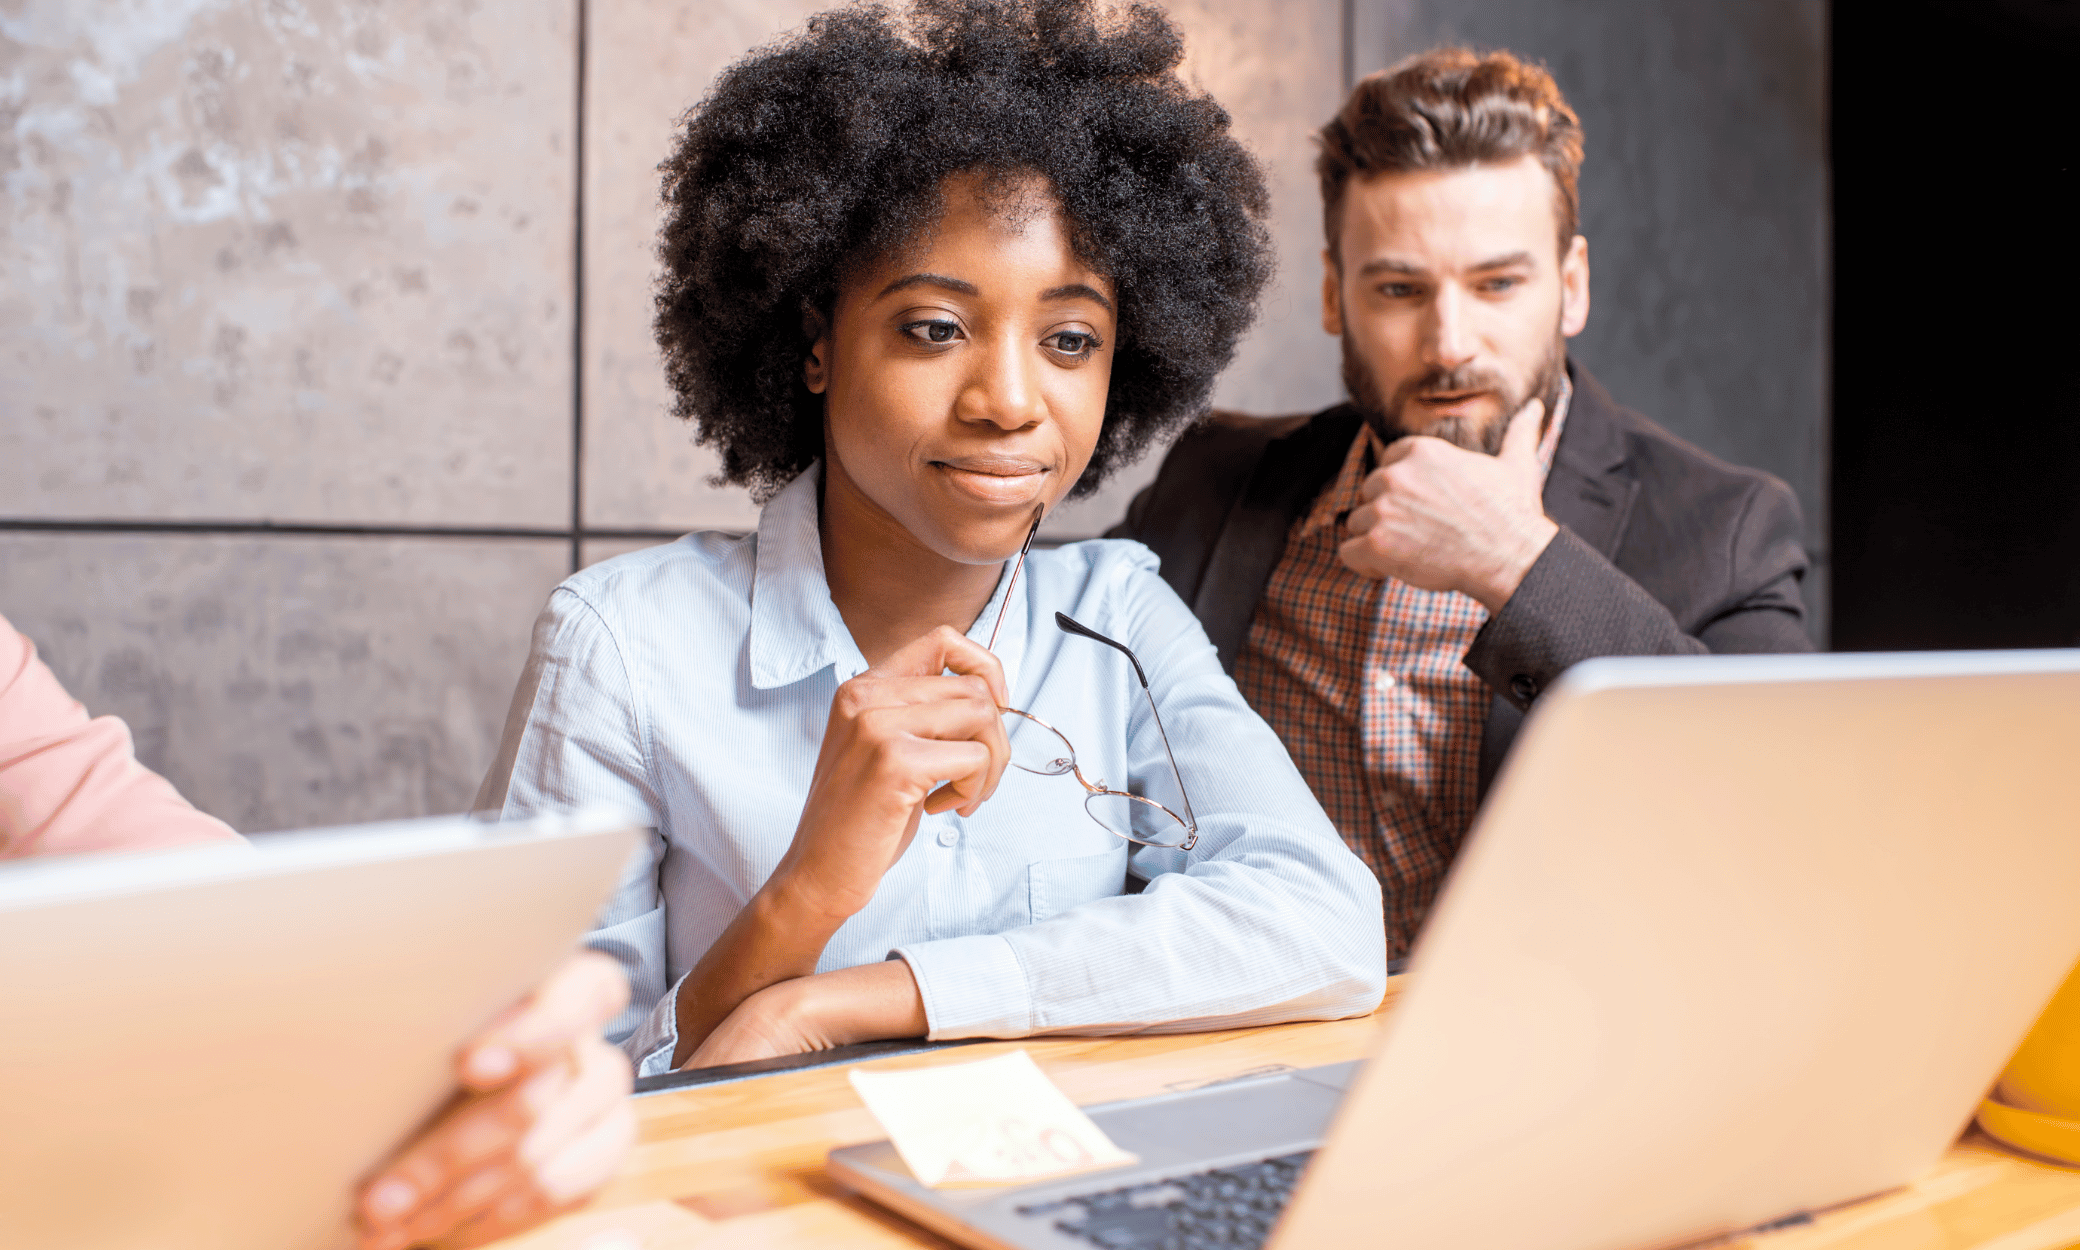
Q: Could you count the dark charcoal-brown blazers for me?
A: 1